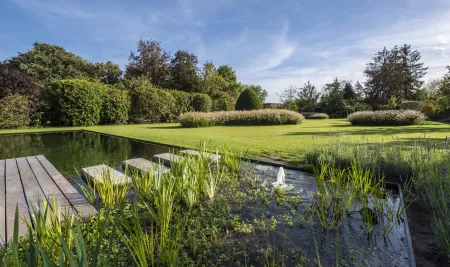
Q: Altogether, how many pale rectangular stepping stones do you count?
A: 4